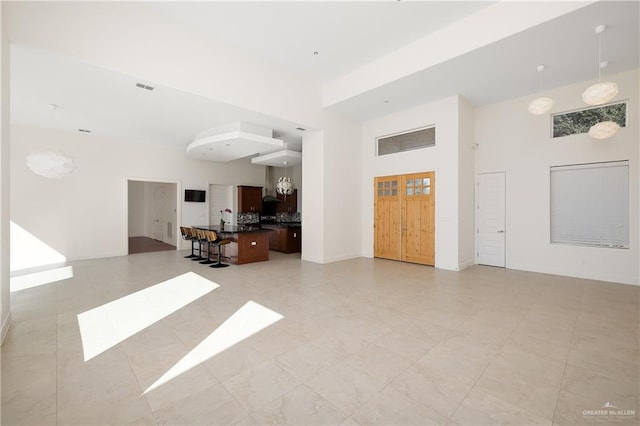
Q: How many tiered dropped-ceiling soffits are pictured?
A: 2